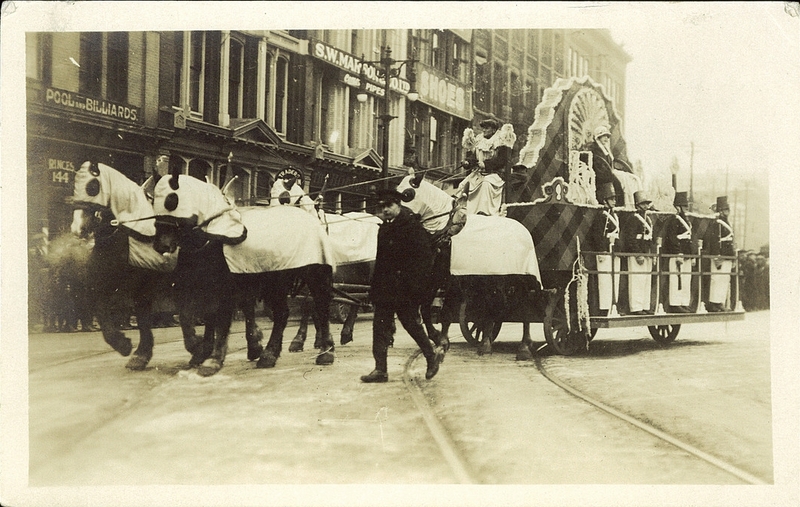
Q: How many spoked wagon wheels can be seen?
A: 3